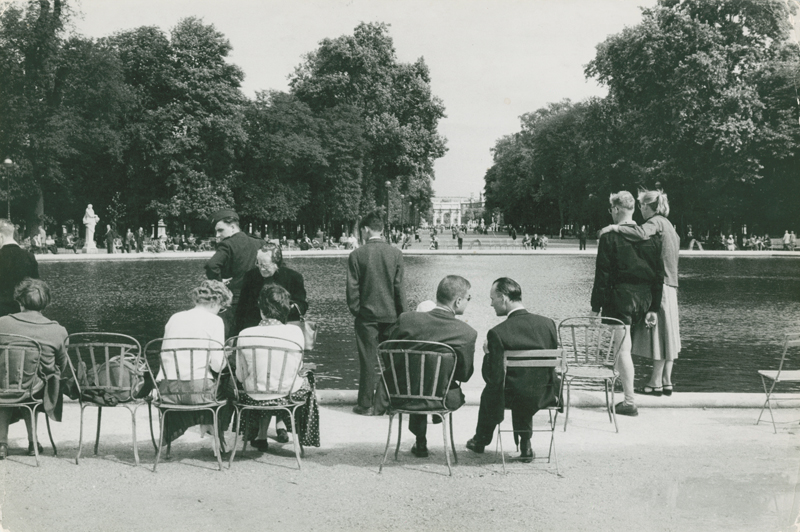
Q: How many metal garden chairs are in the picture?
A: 8